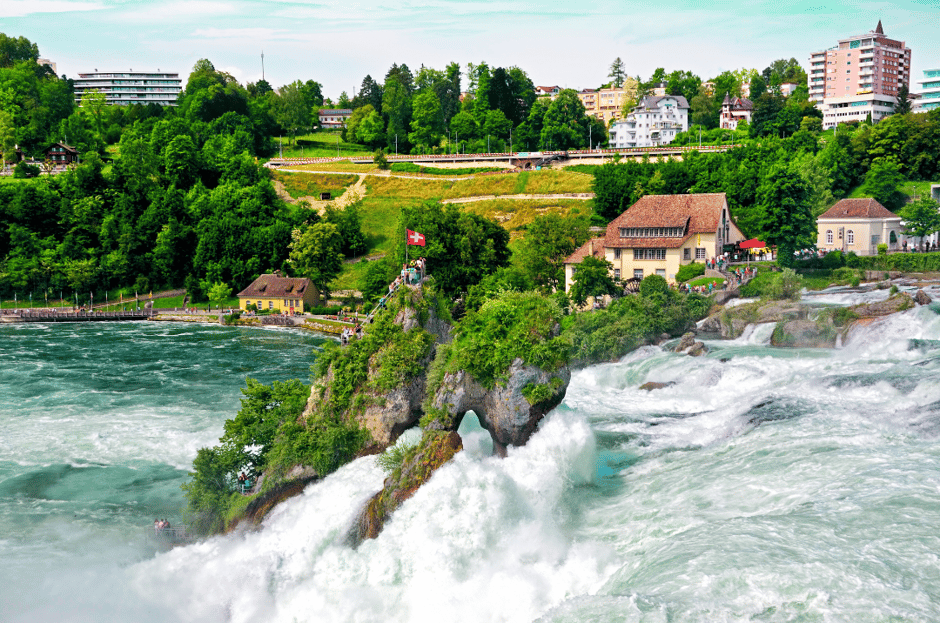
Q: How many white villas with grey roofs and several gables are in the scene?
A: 1